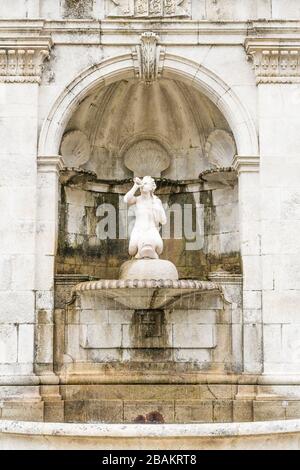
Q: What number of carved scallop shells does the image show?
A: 3